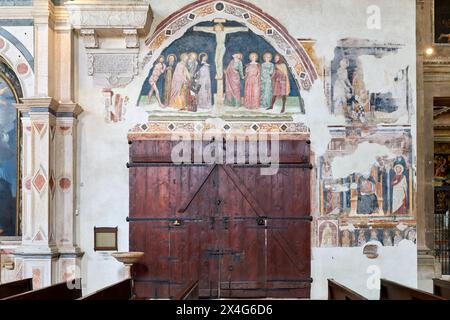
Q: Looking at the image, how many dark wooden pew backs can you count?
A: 7